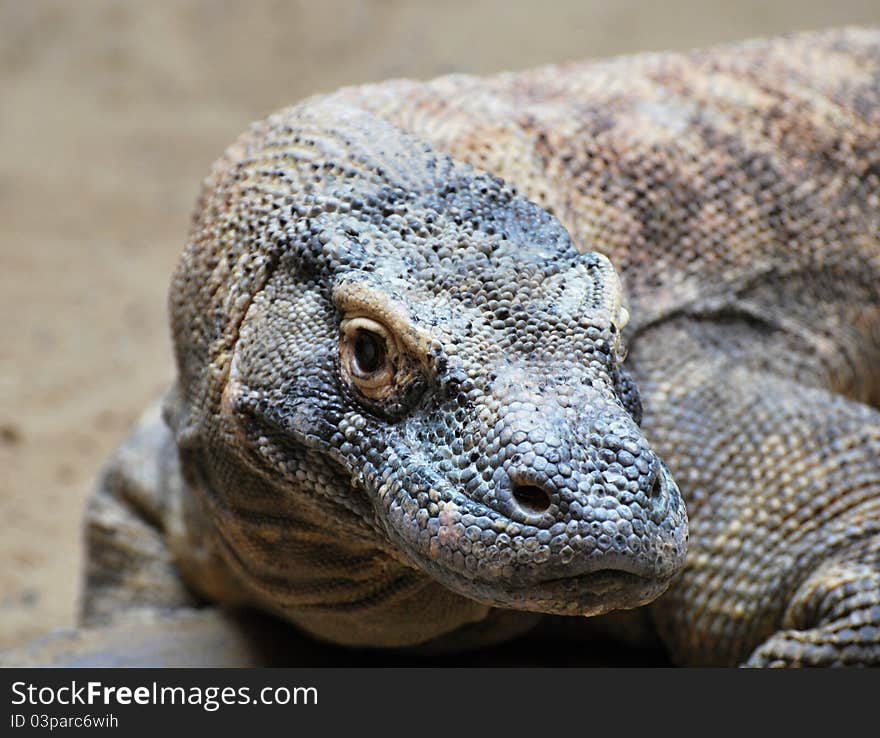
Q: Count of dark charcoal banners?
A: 1